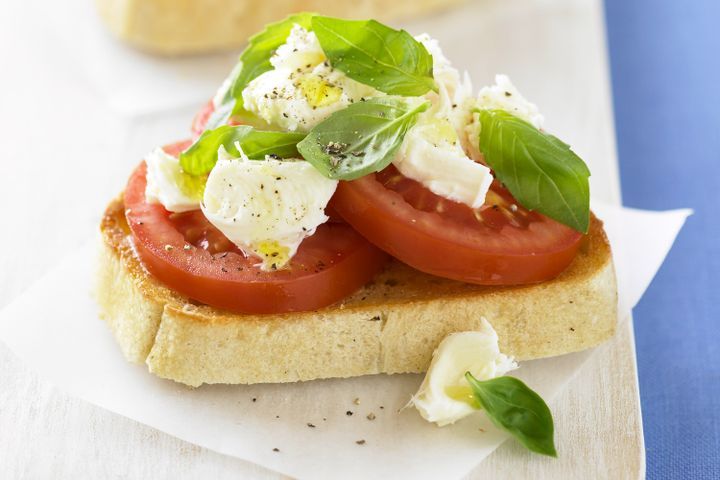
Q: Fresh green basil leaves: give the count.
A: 6